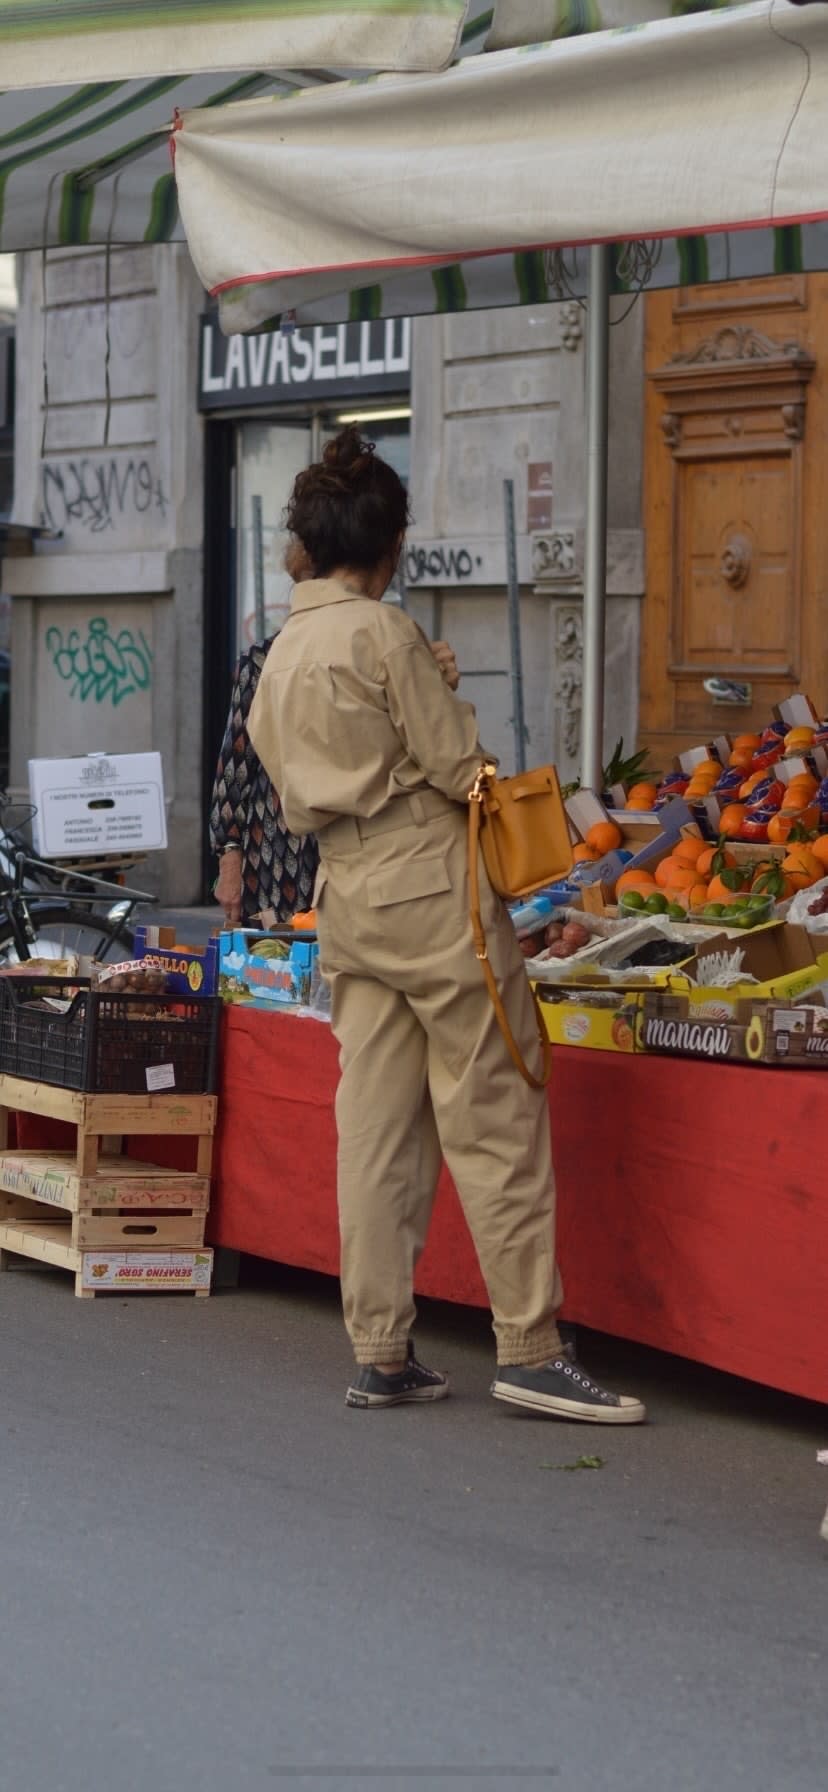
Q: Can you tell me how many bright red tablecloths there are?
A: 1